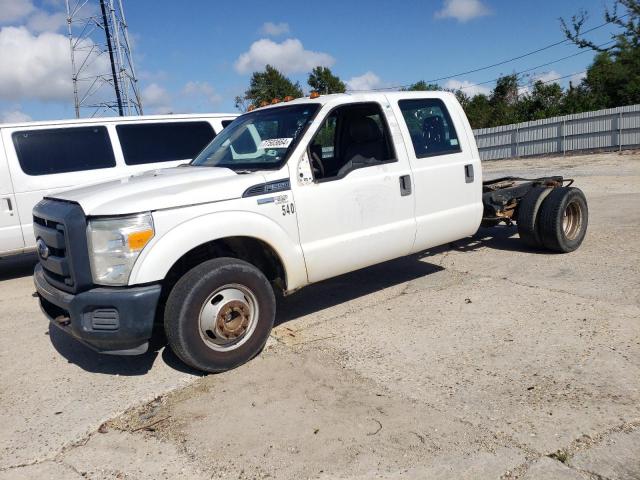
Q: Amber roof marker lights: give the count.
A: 5